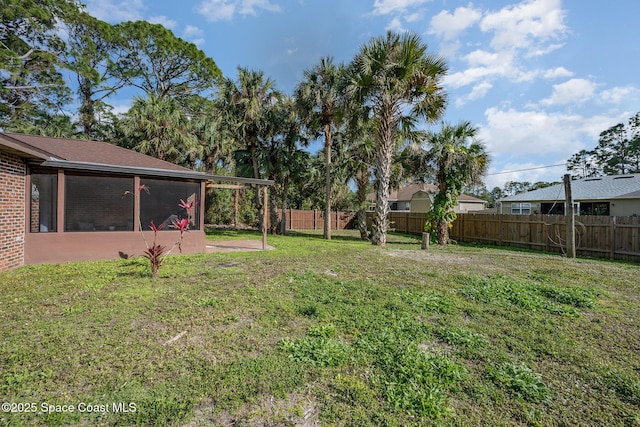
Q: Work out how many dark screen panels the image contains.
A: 3